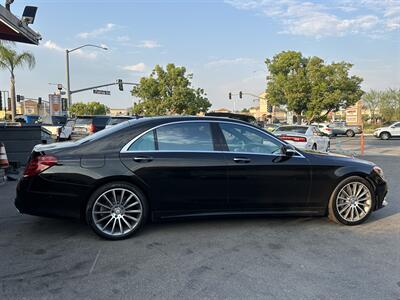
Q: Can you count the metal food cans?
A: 0